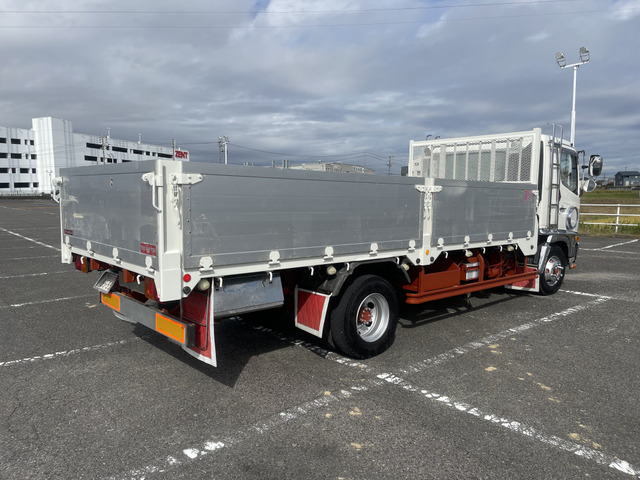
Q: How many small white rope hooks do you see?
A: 12